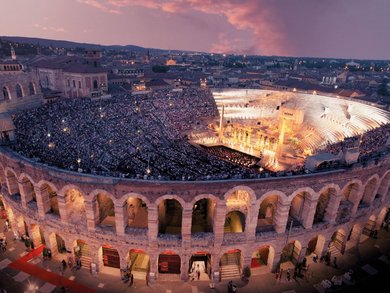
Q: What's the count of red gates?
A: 2